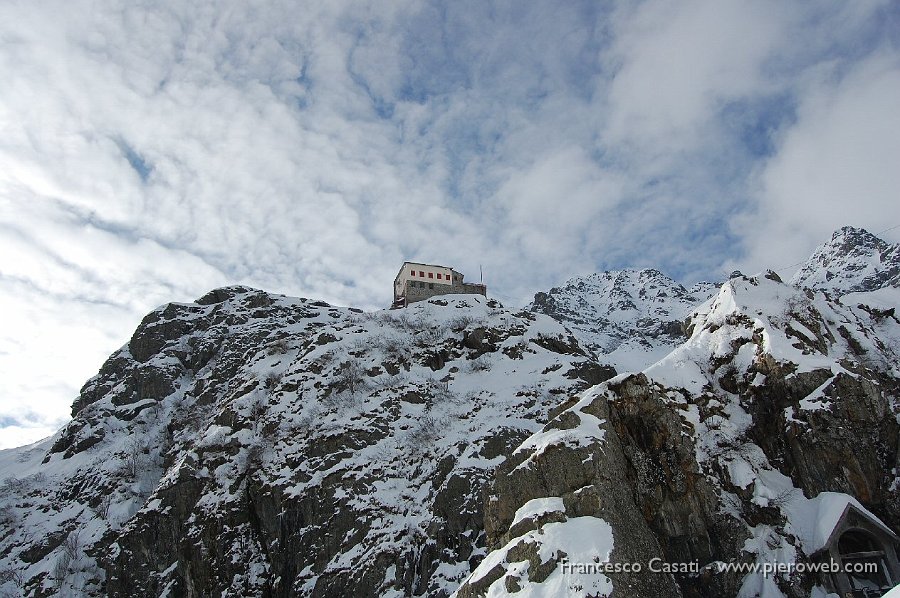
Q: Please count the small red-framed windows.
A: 5